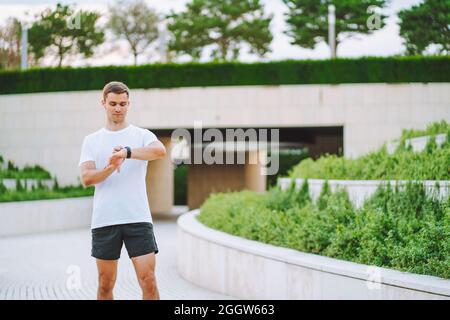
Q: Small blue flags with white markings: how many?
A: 0